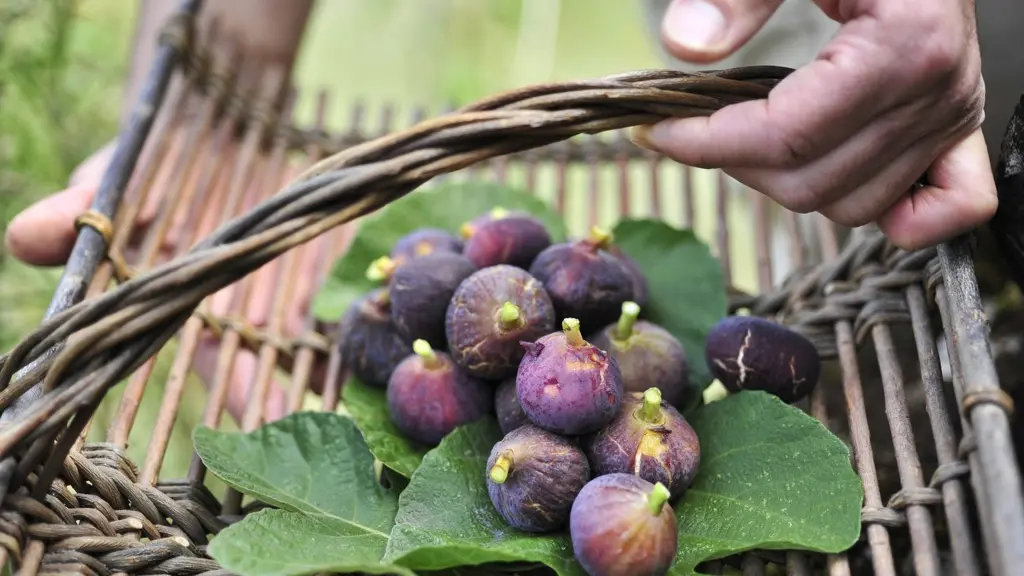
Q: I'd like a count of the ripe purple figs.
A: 15